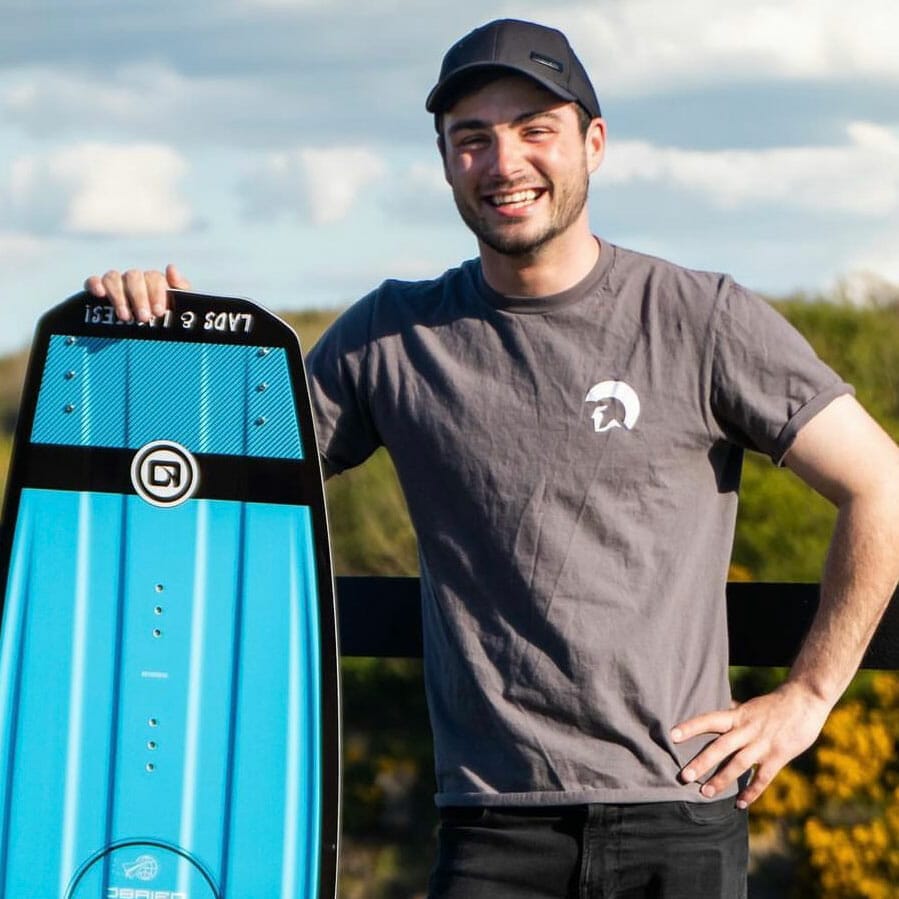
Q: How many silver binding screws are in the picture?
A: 12